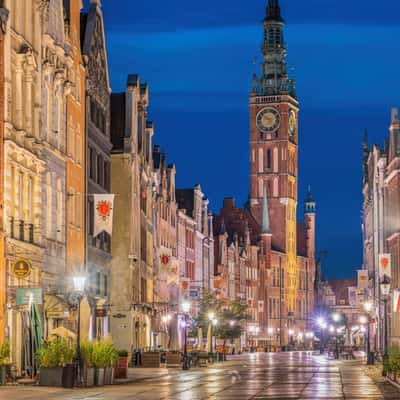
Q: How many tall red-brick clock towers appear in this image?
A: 1